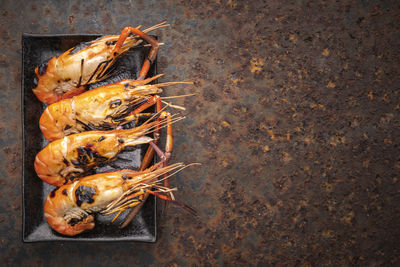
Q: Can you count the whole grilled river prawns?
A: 4